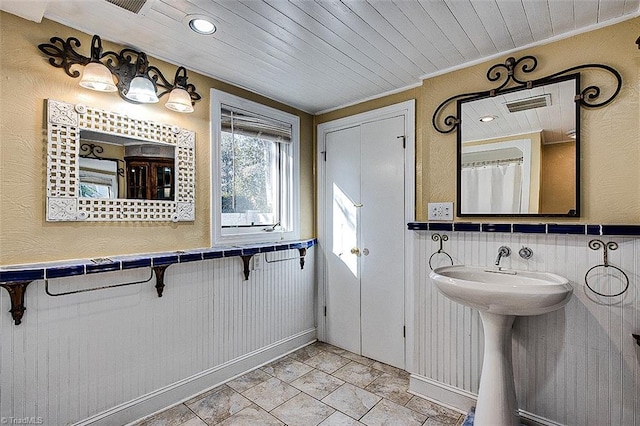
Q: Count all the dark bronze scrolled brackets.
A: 4